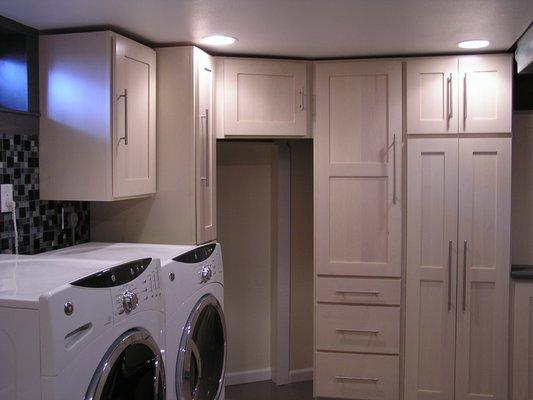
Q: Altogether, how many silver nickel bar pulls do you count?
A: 11